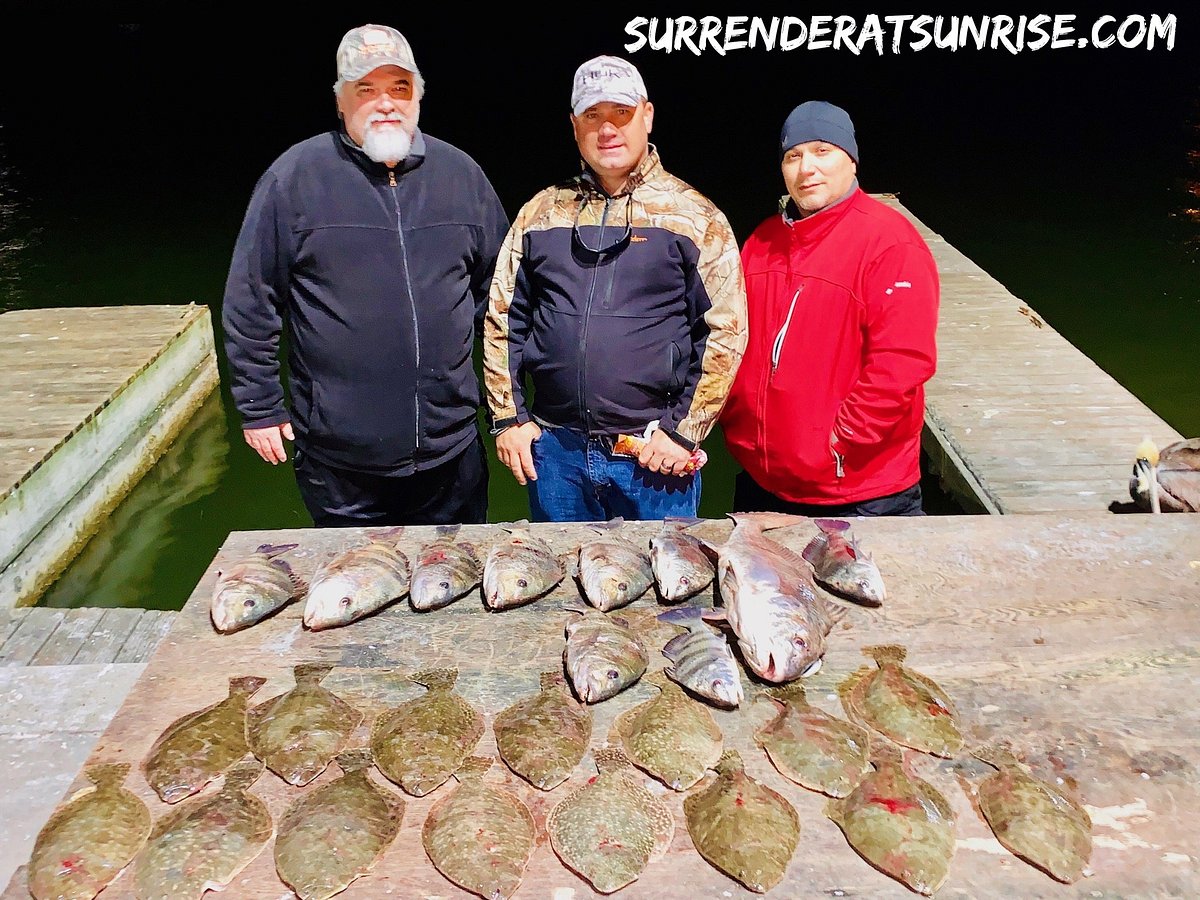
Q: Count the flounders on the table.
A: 15